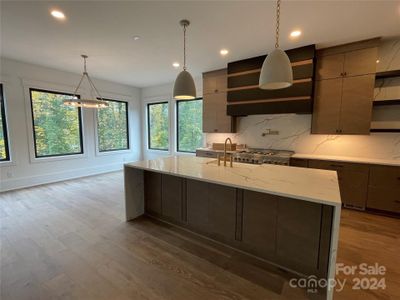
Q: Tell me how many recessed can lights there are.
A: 4